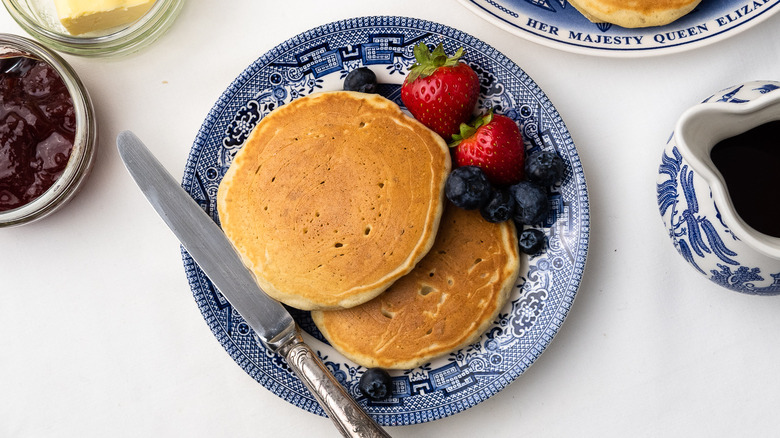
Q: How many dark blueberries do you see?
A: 7